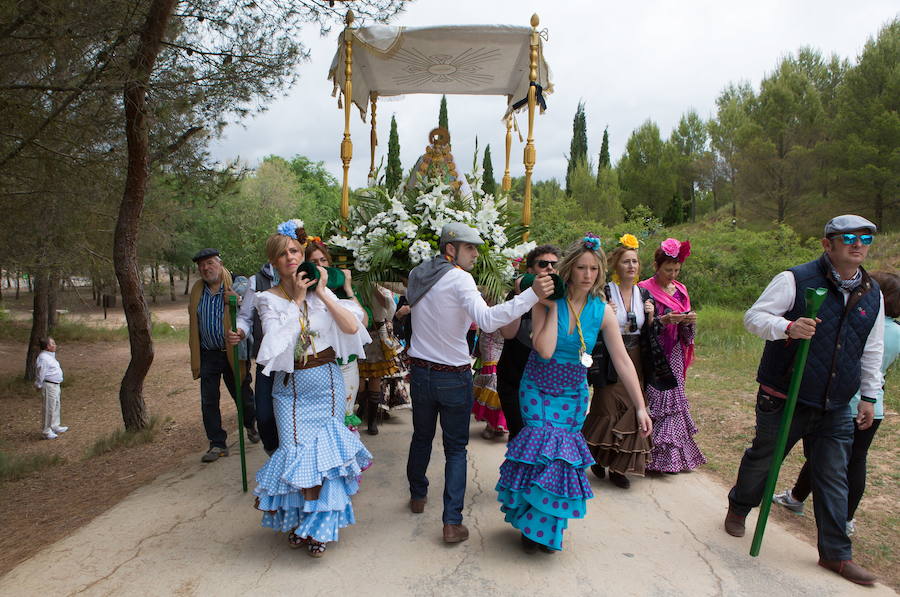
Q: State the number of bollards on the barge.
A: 0